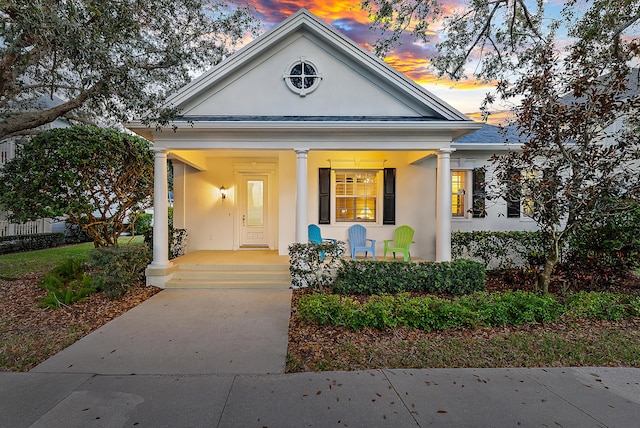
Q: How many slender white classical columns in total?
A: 3